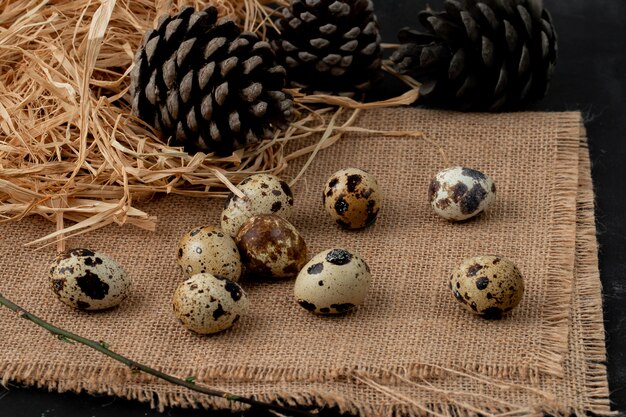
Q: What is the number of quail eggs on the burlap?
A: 9